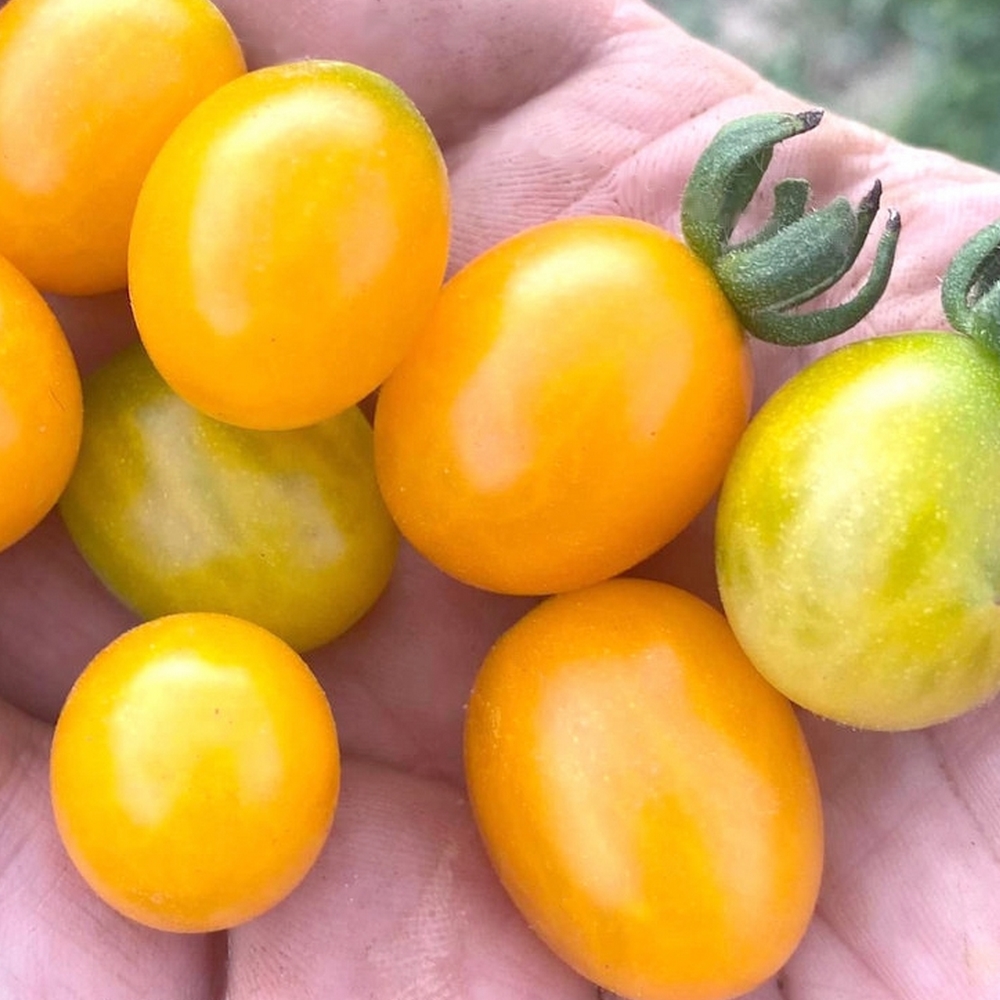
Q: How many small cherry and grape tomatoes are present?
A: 8